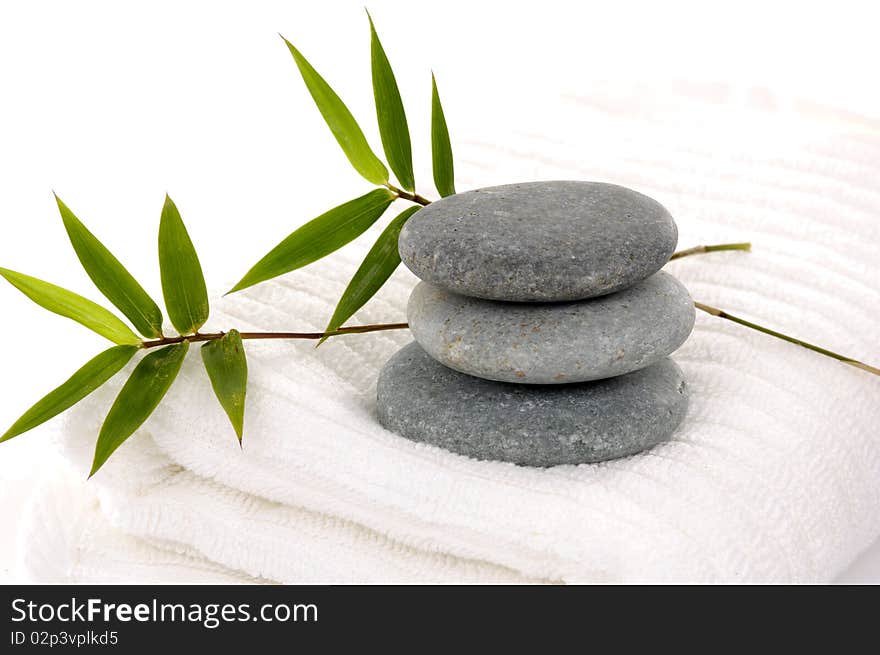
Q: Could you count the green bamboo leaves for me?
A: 11